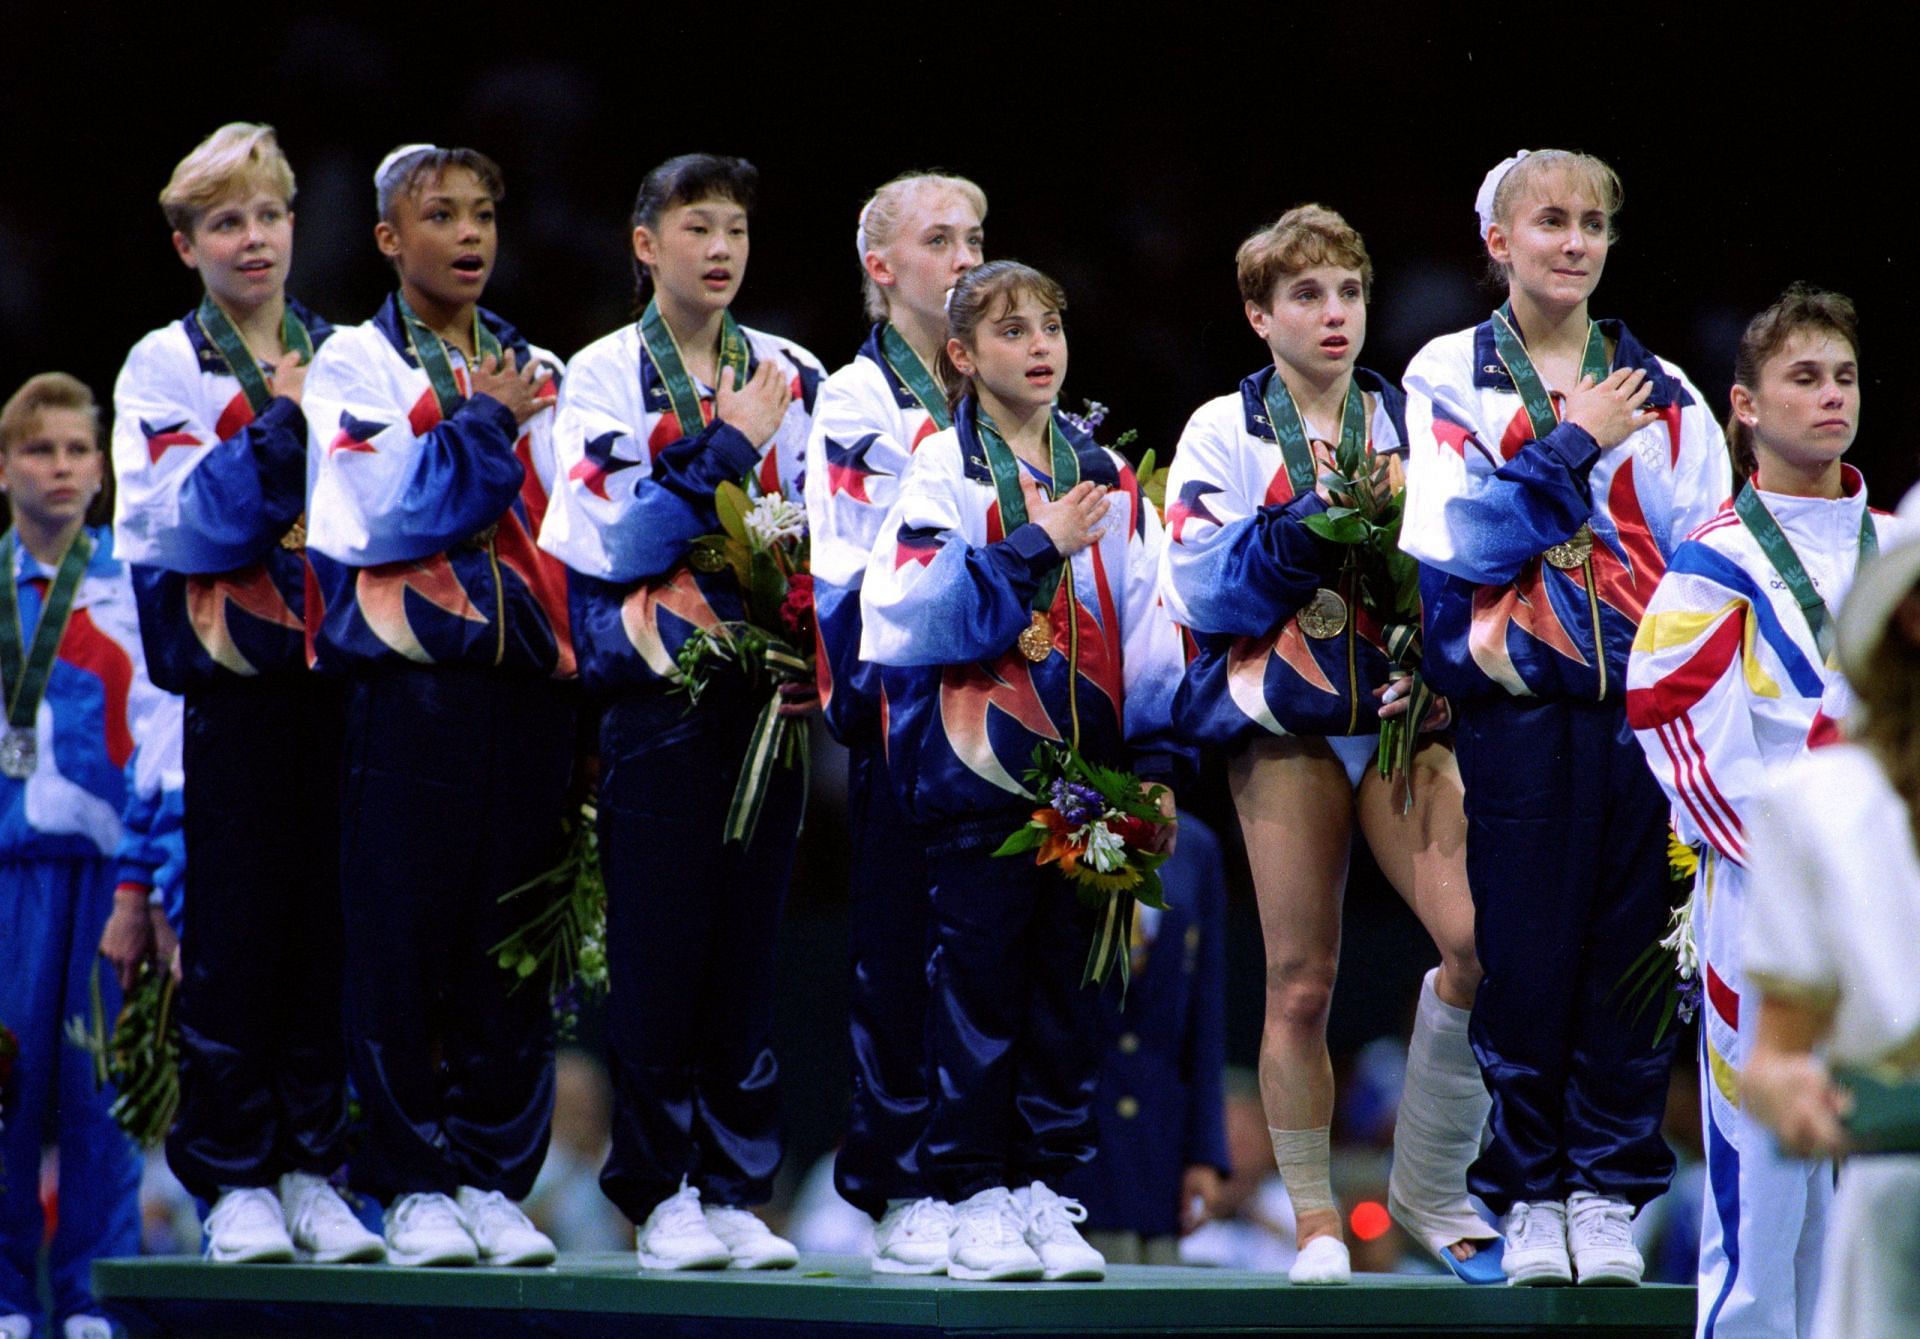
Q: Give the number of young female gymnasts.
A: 9